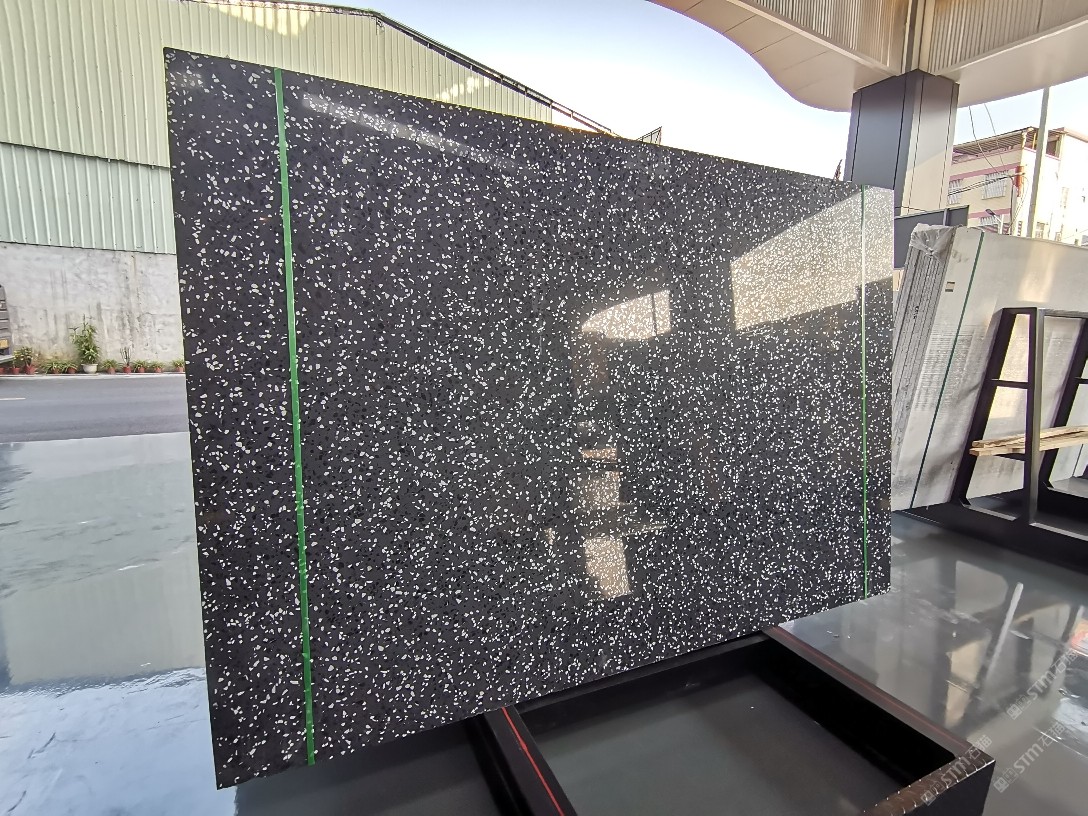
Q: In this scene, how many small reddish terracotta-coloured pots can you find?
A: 10